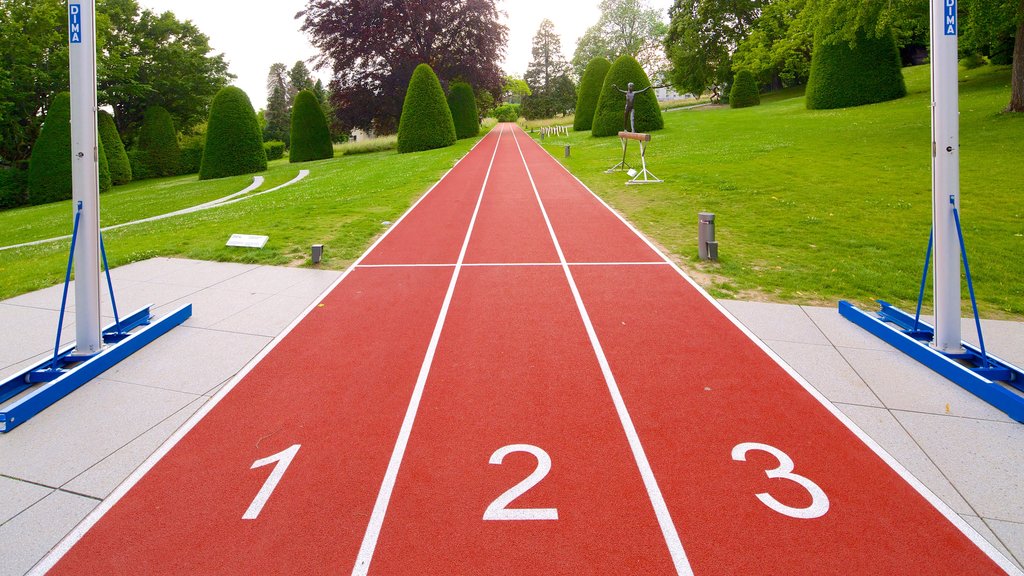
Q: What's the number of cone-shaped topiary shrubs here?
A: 11